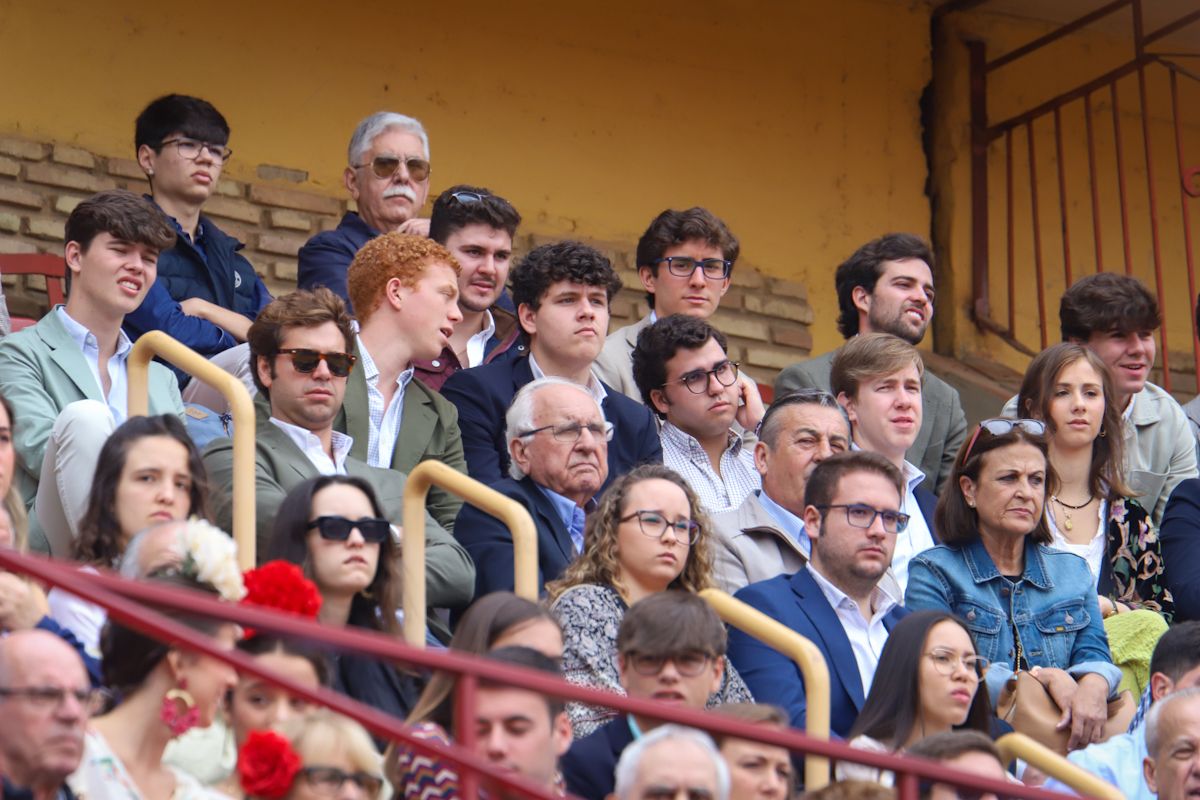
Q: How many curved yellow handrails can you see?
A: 4